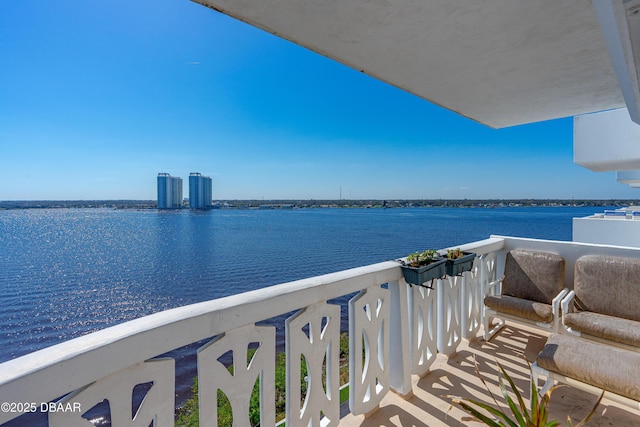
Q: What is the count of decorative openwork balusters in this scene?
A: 8